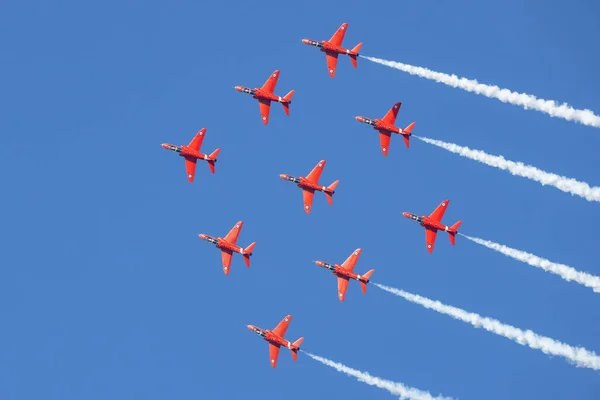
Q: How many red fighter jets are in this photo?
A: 9